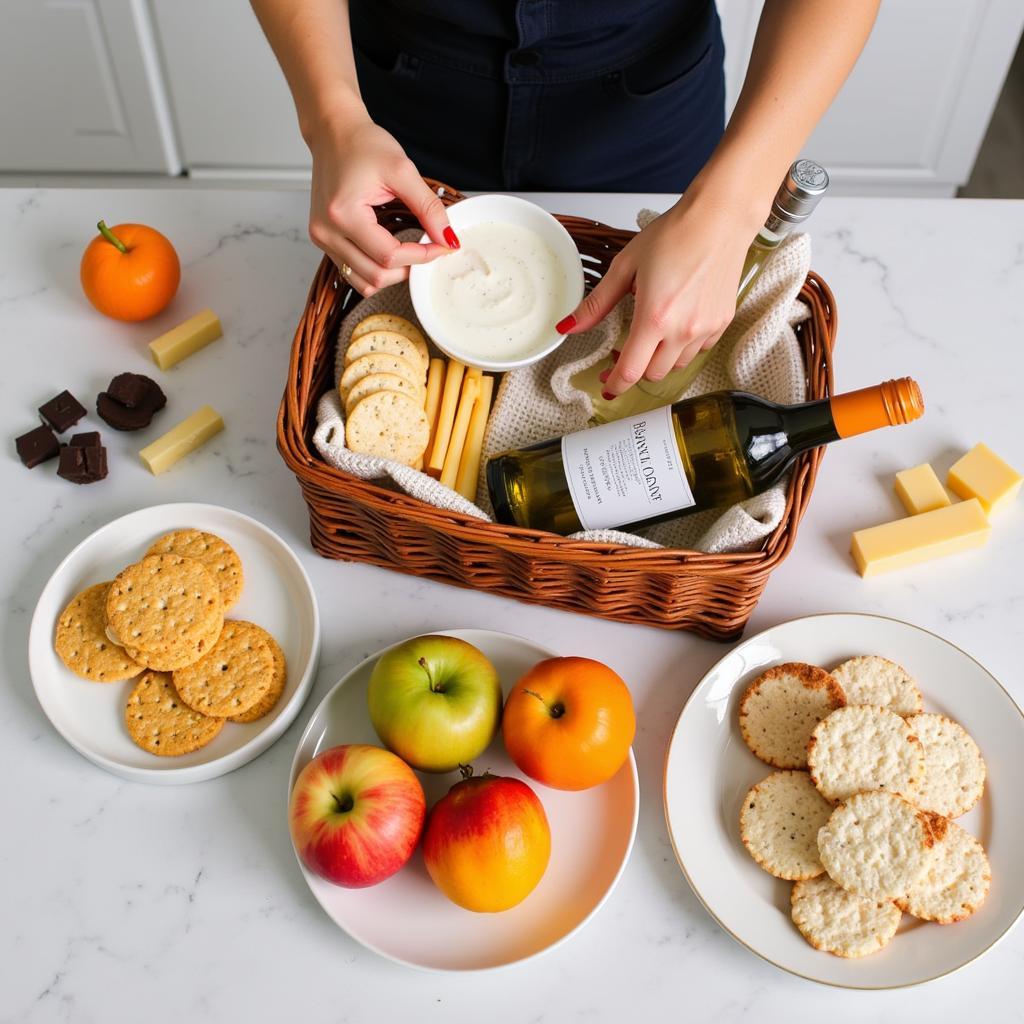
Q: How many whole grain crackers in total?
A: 7